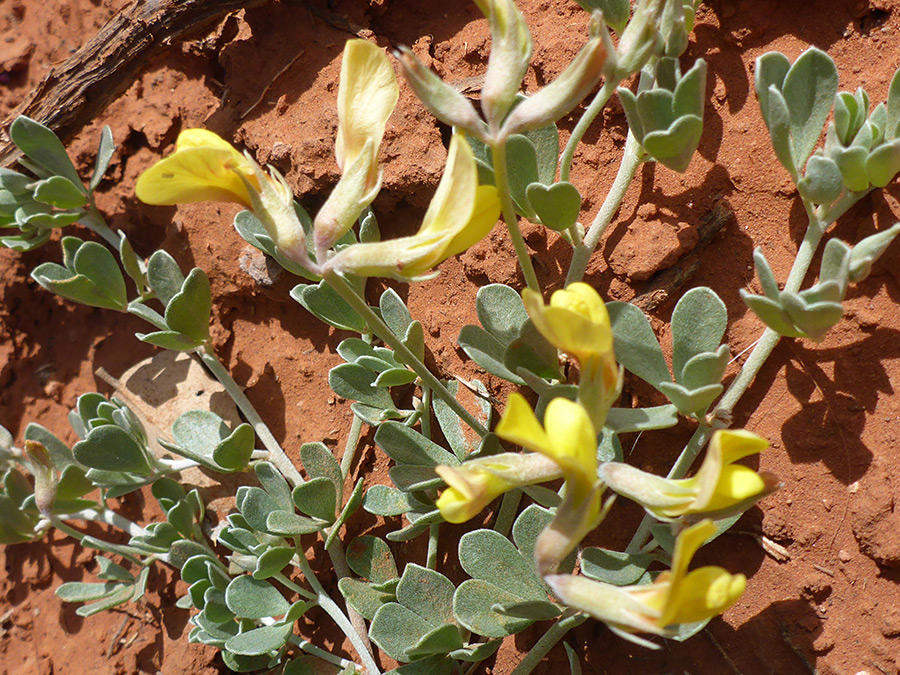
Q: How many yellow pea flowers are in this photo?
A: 8